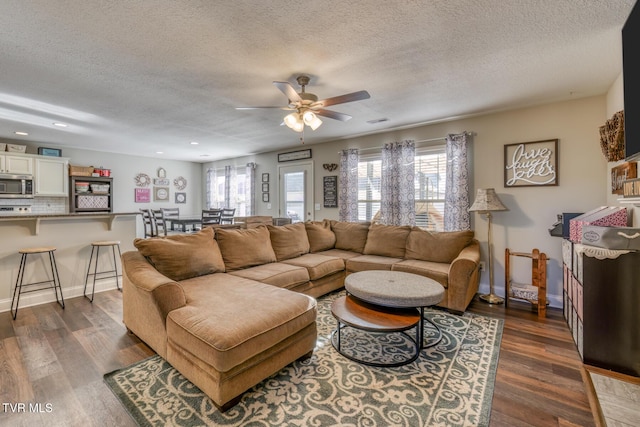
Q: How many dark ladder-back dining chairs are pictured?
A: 6